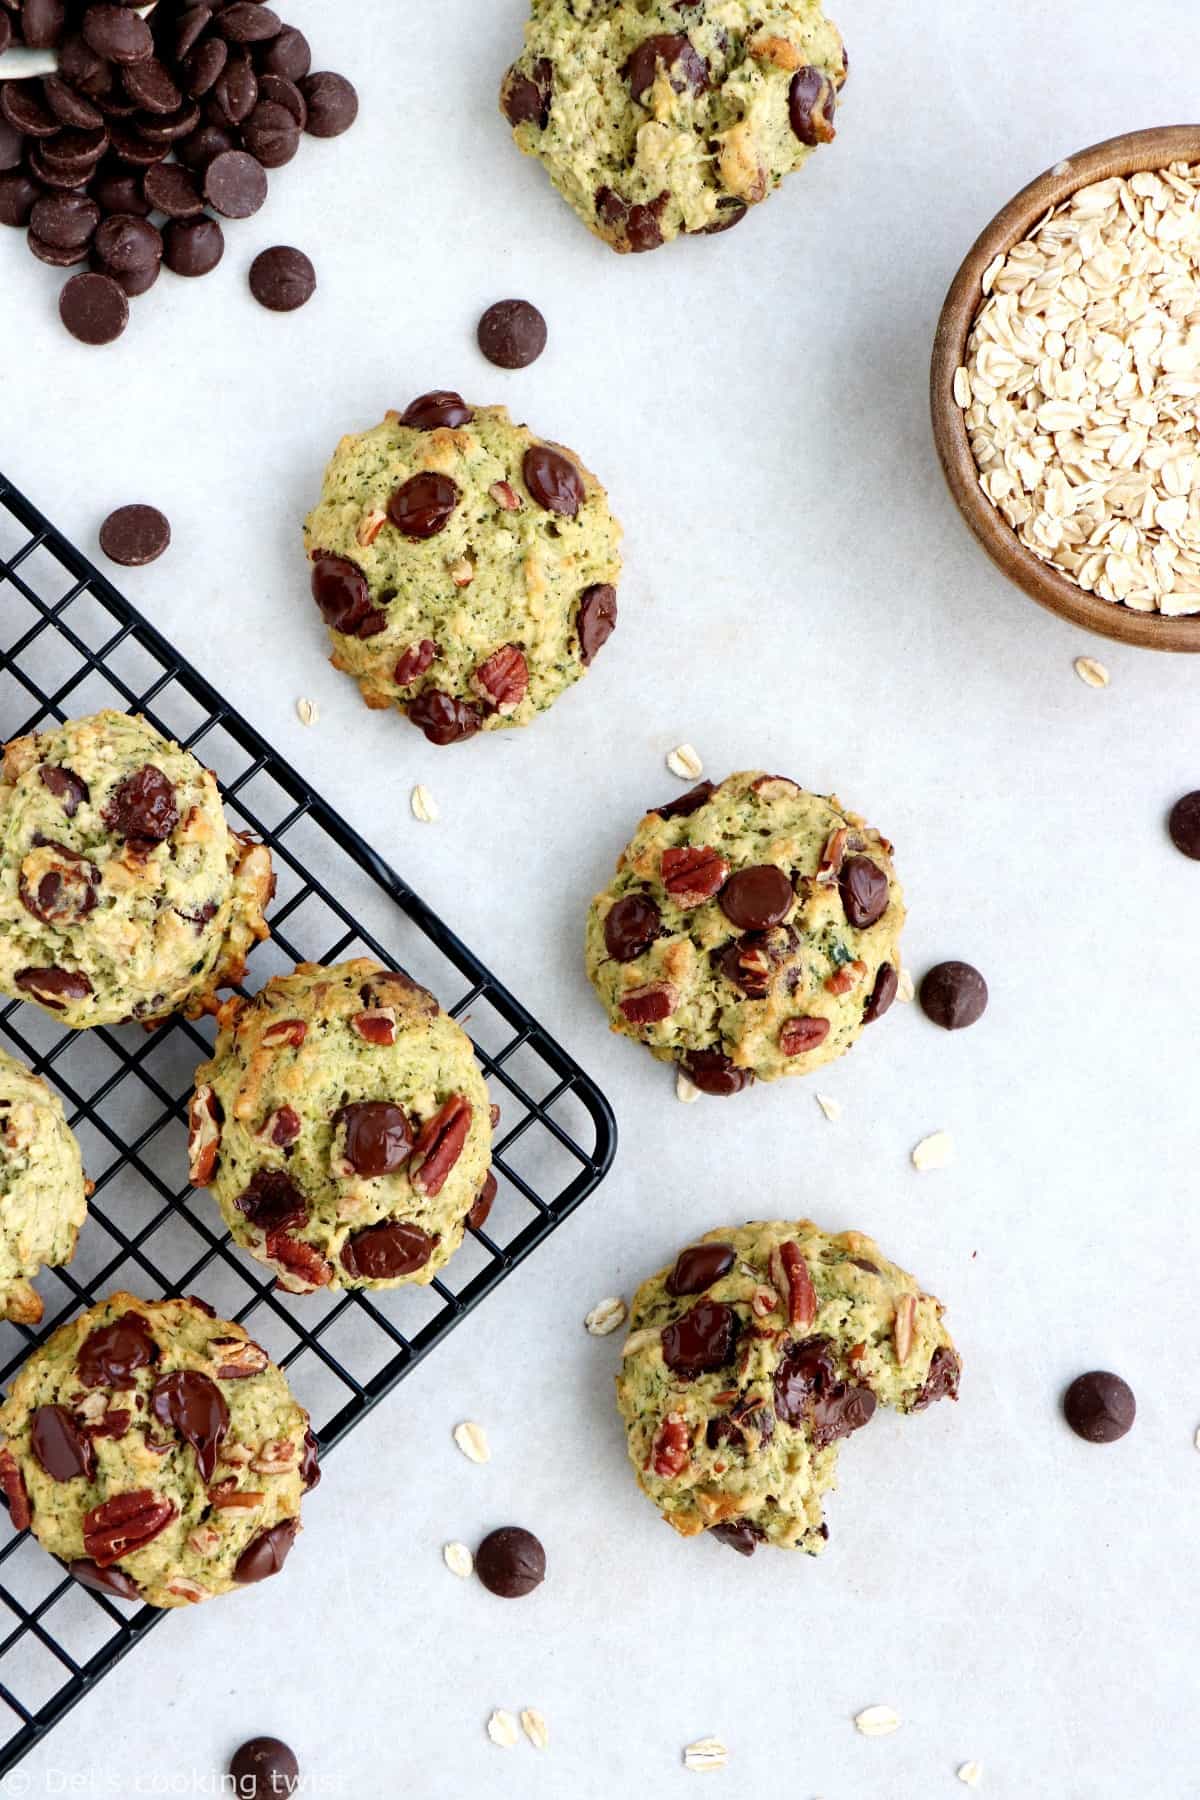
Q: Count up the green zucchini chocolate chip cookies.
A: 8